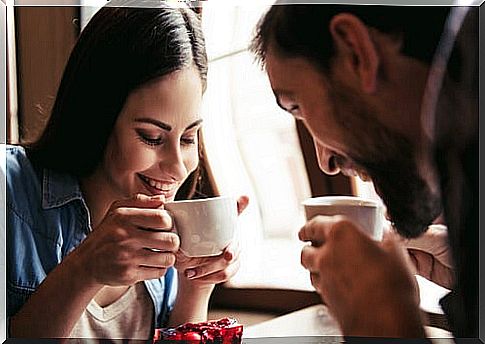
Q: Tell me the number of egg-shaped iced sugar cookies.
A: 0